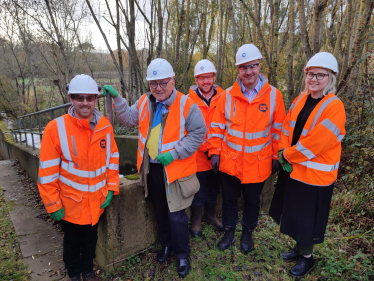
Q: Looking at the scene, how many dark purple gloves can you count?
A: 2